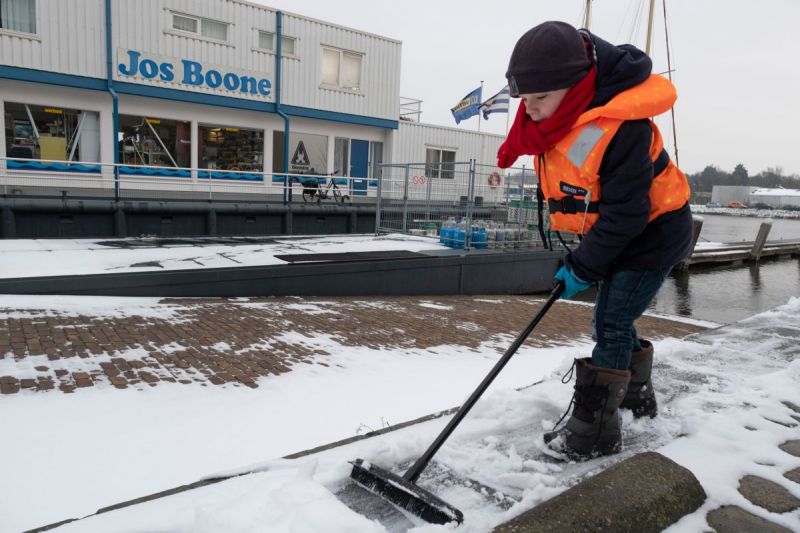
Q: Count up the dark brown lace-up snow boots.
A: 2